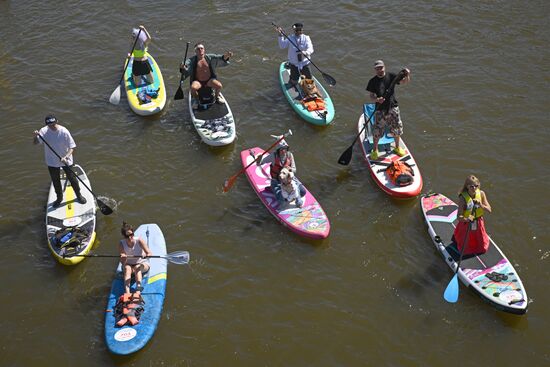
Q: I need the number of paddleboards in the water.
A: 8